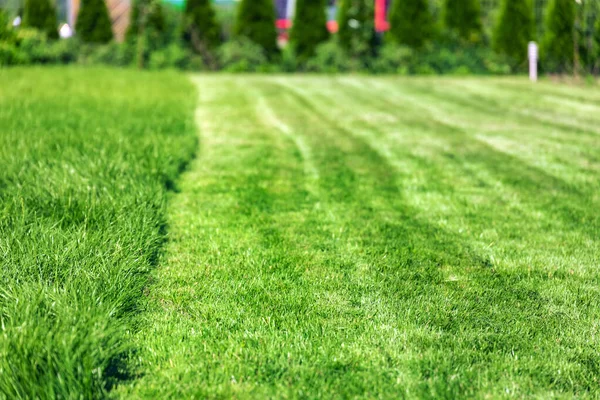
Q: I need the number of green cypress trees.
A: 11